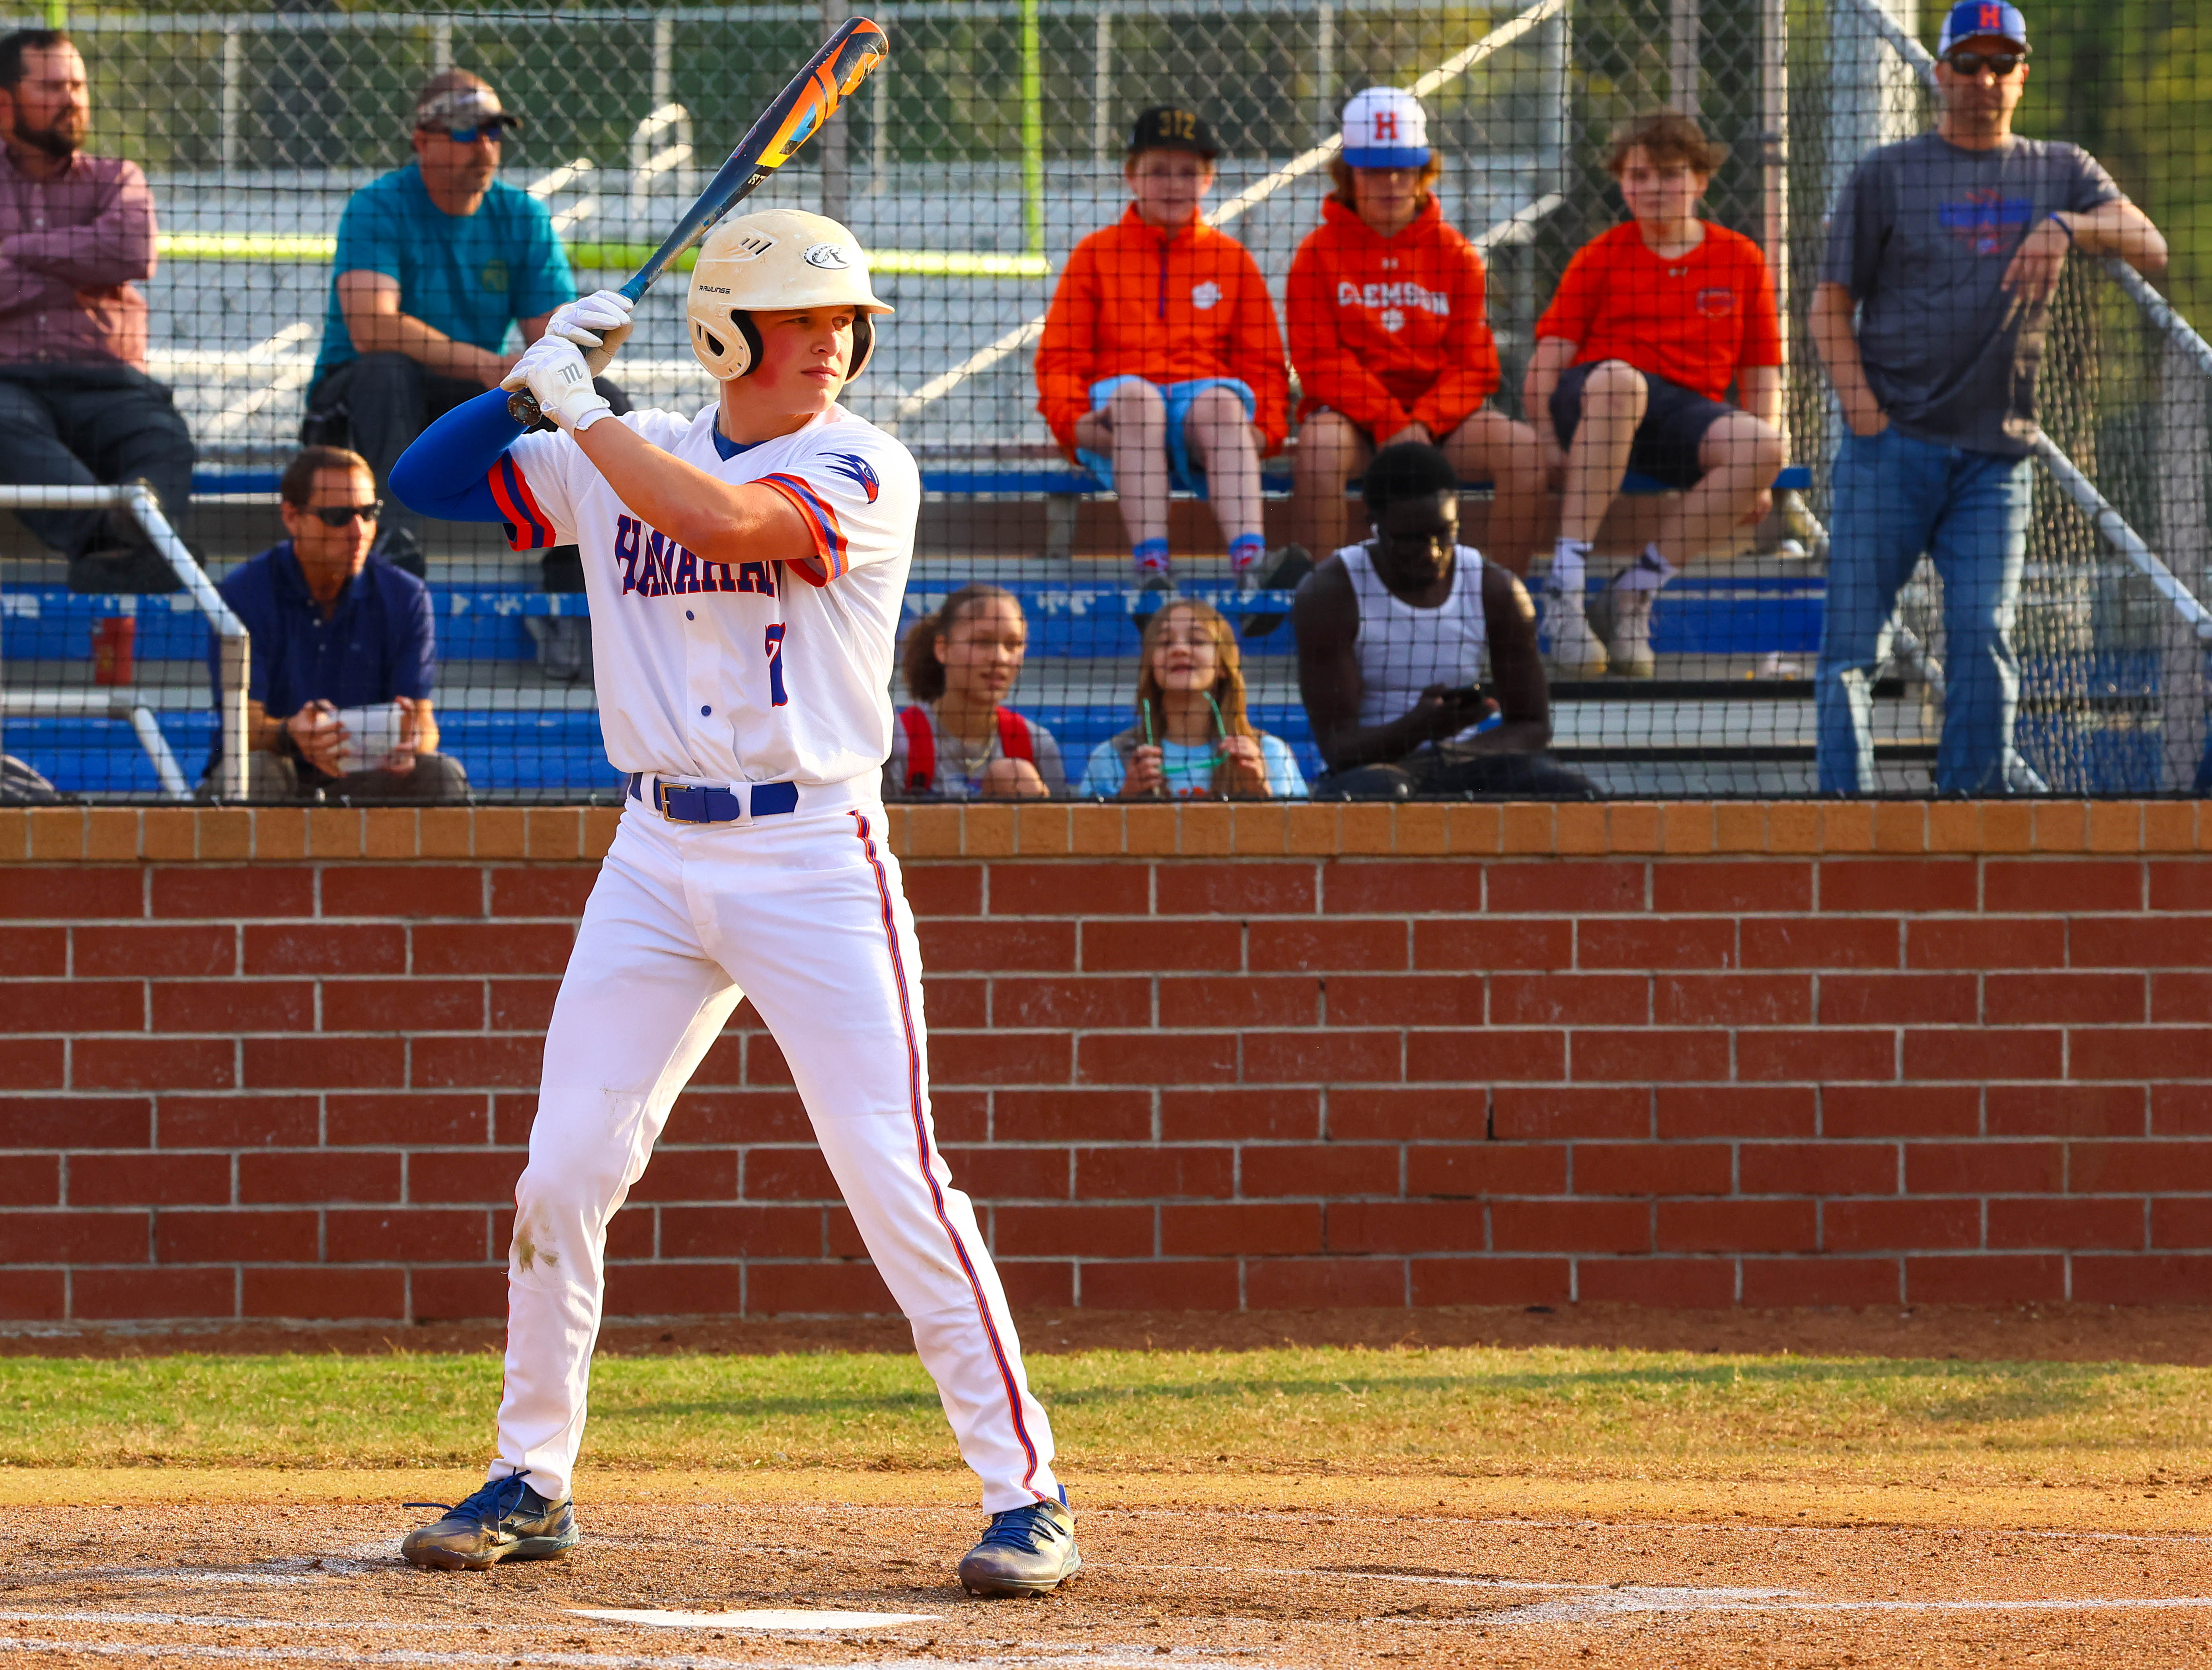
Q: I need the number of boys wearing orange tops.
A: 3